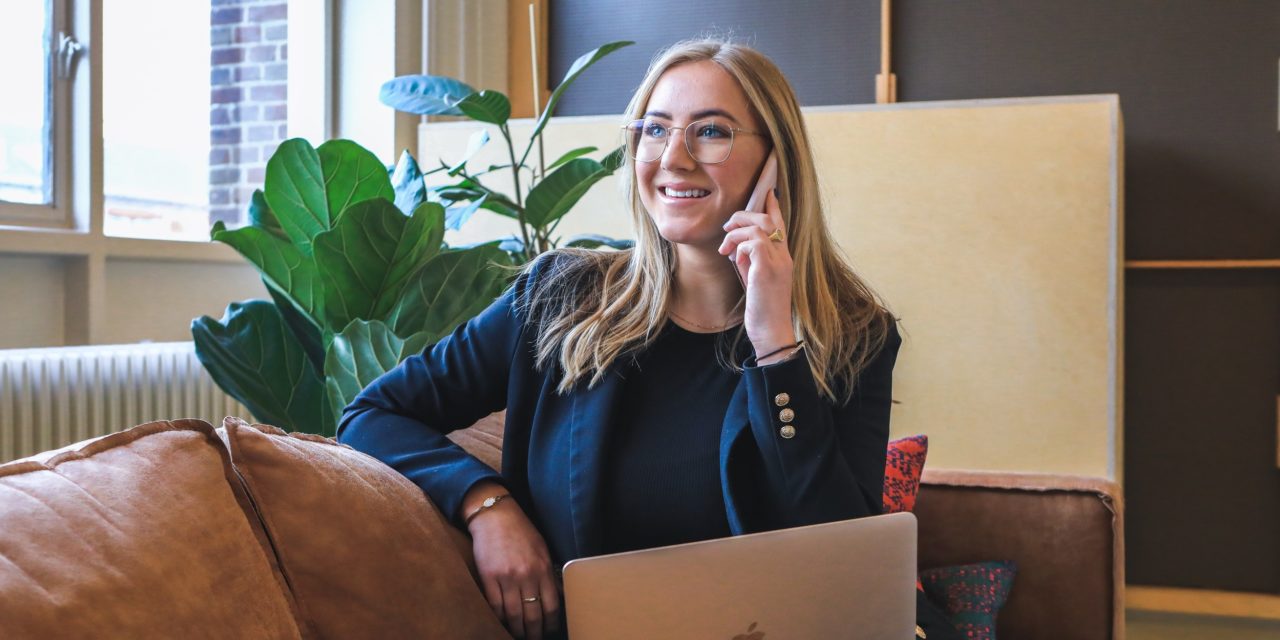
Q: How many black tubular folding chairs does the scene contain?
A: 0